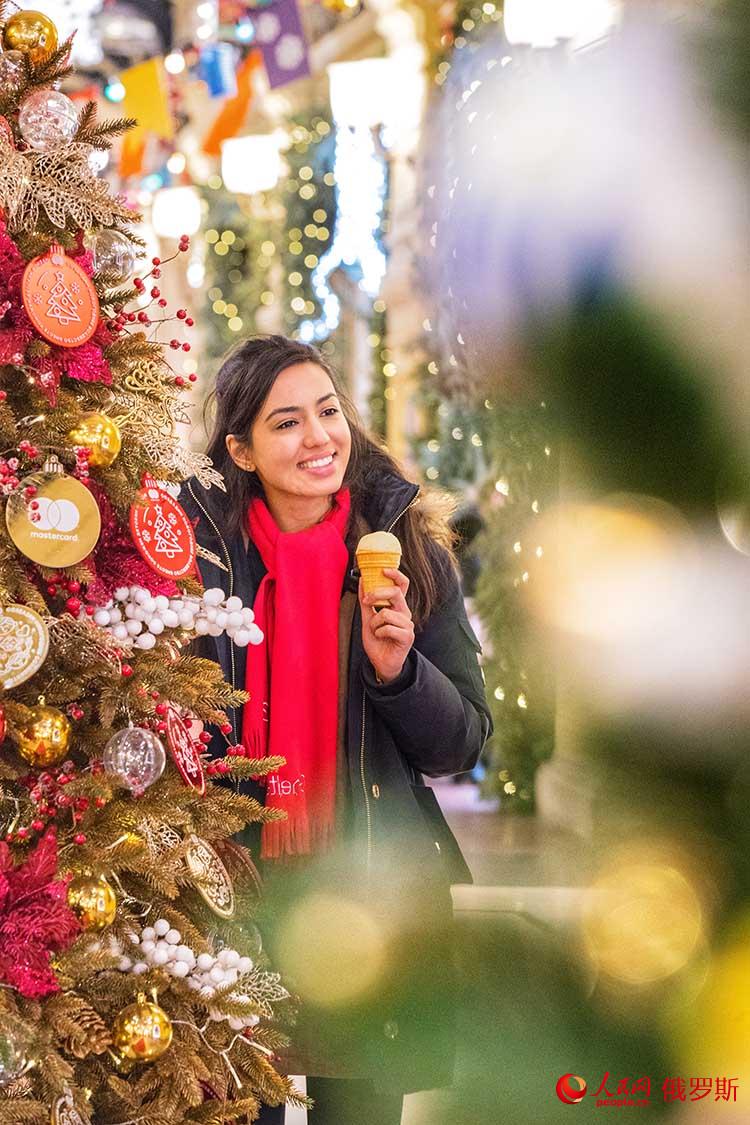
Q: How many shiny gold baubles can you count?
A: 5